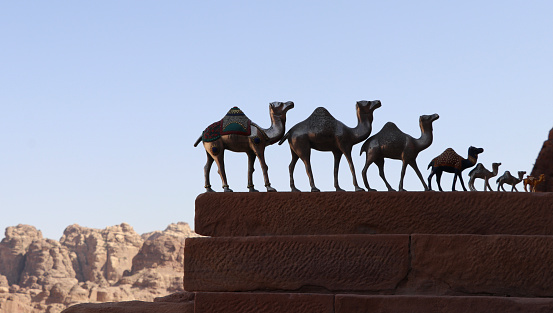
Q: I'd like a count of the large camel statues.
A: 3